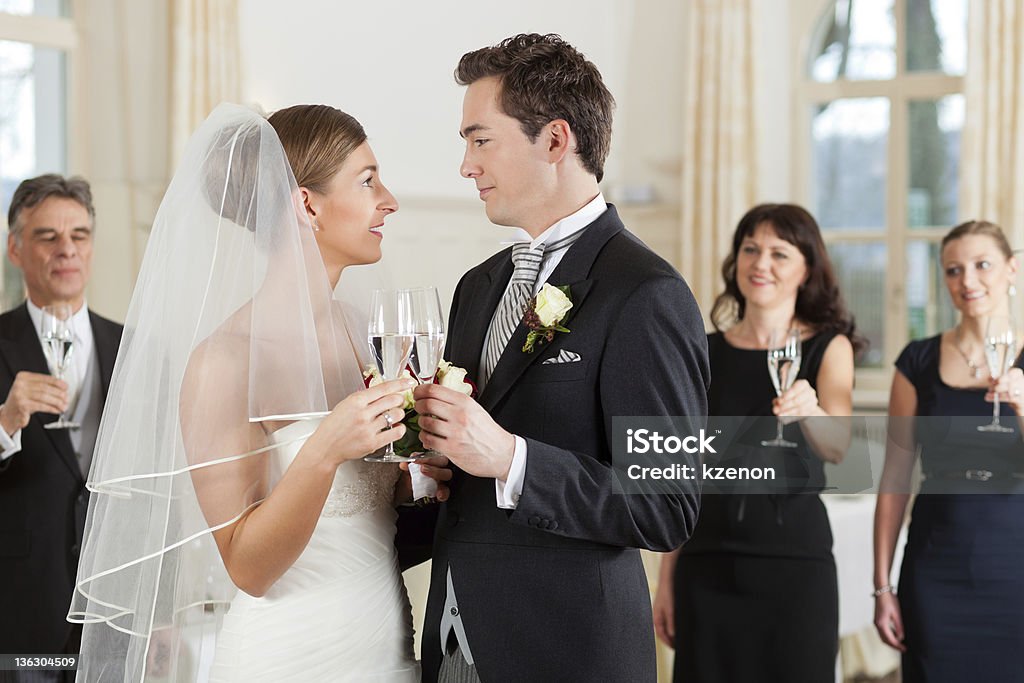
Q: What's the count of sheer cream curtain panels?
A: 3